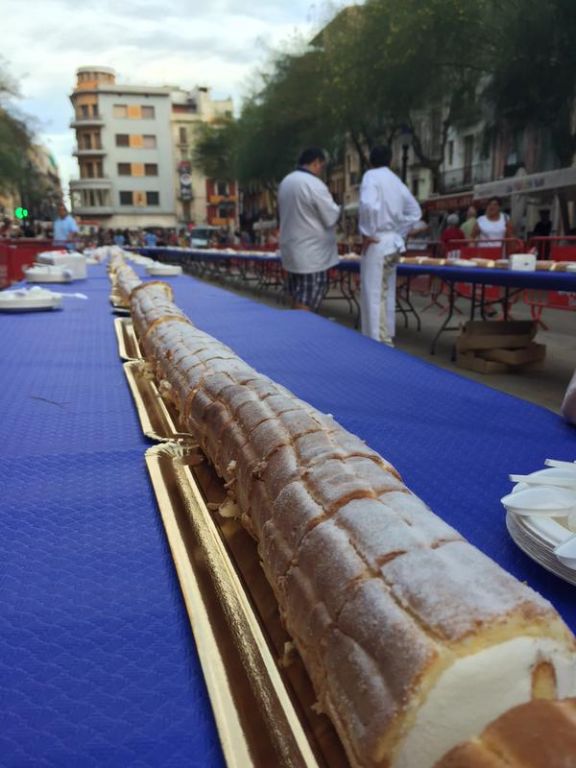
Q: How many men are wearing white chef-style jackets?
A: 2